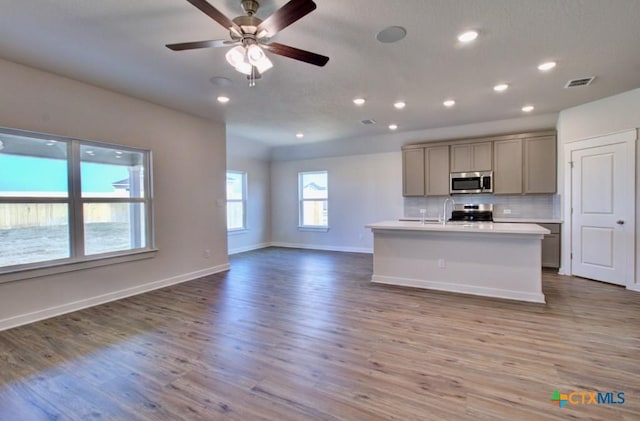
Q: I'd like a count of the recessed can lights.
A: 10